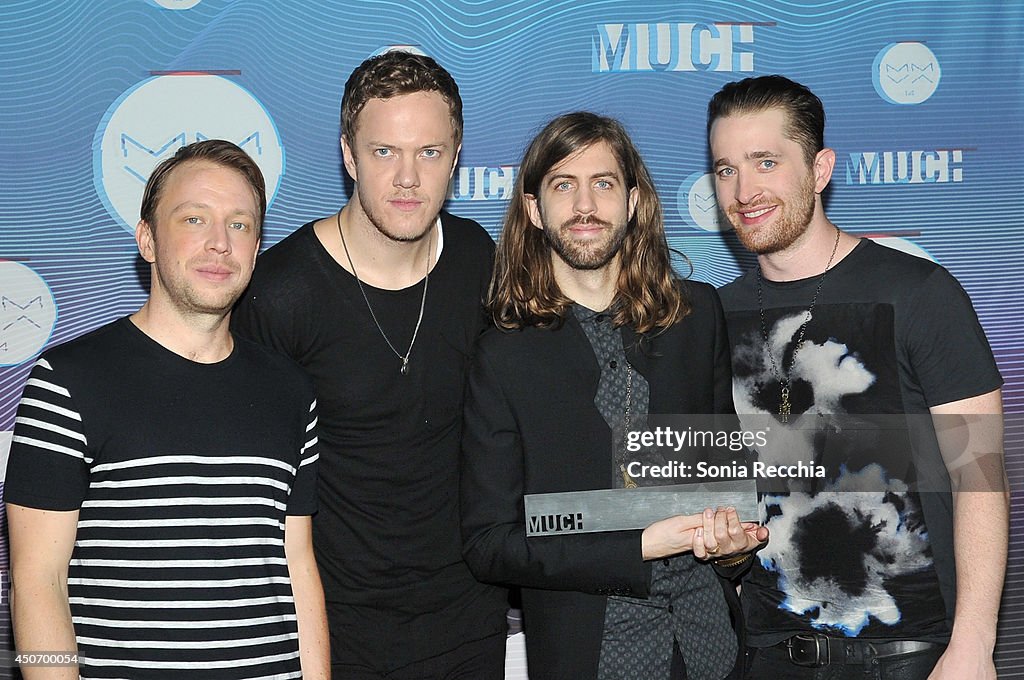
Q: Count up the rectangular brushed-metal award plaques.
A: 1